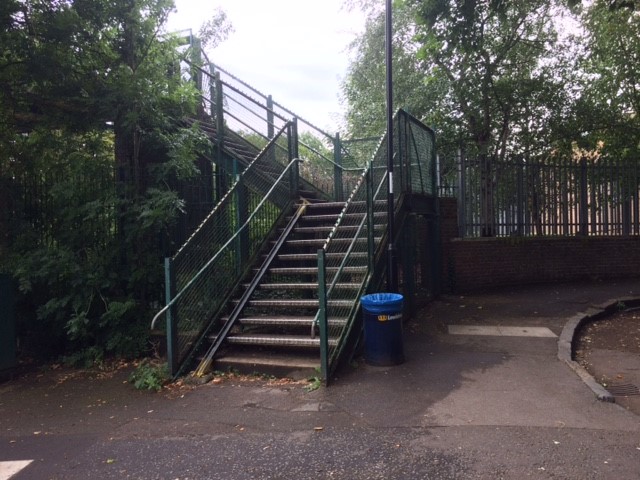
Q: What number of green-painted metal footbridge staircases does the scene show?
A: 1